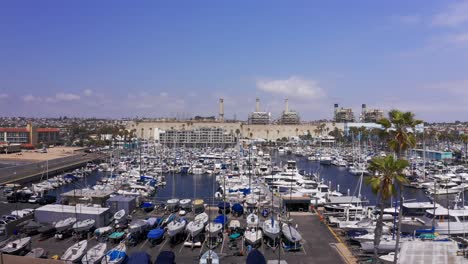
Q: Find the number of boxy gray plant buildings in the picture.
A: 4